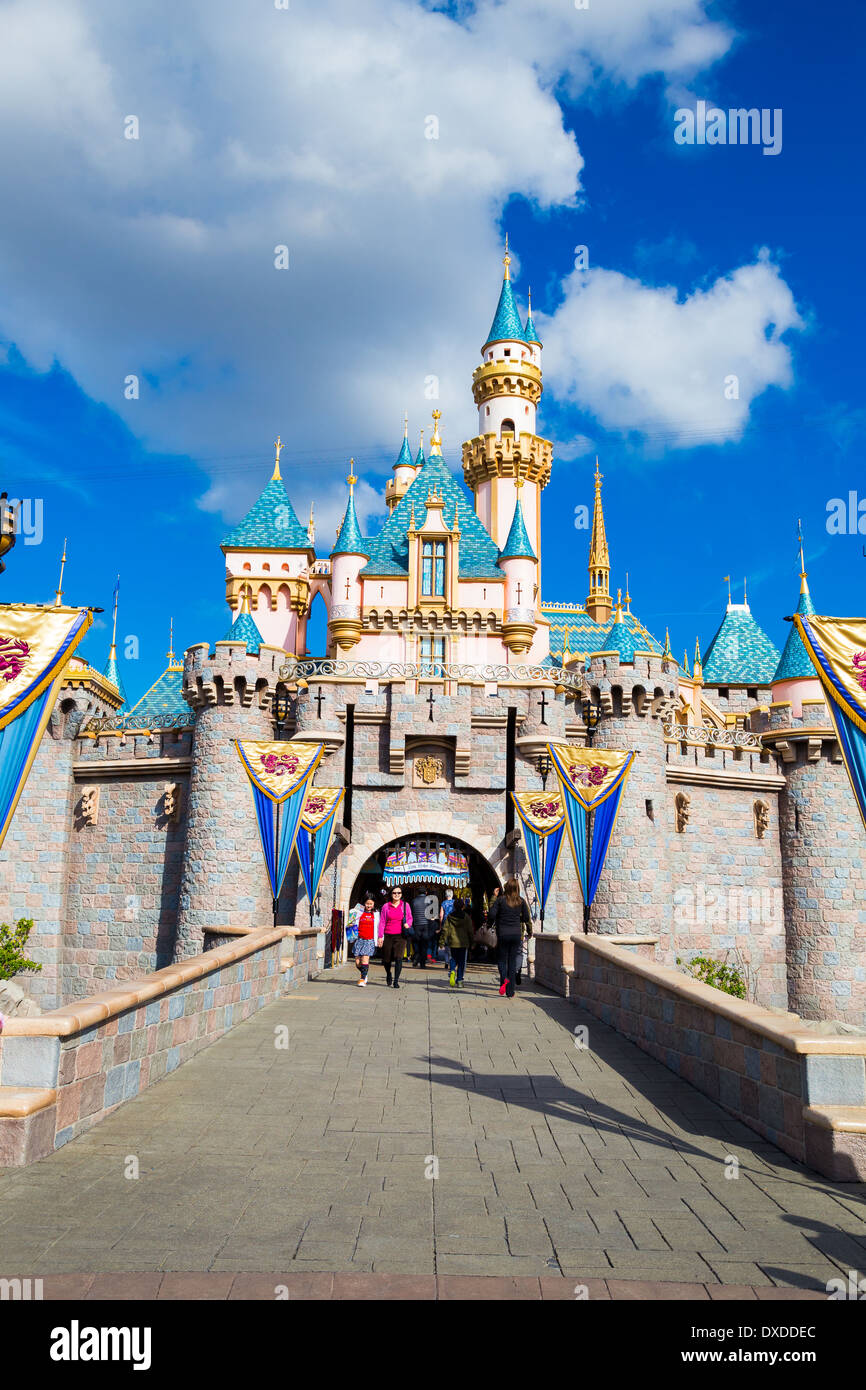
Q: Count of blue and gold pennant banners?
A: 6